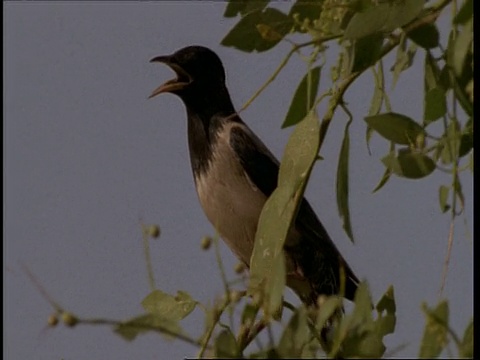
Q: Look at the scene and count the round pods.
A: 5